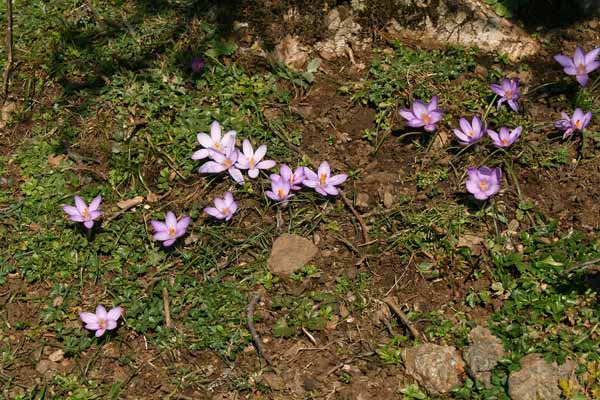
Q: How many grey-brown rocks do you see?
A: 4